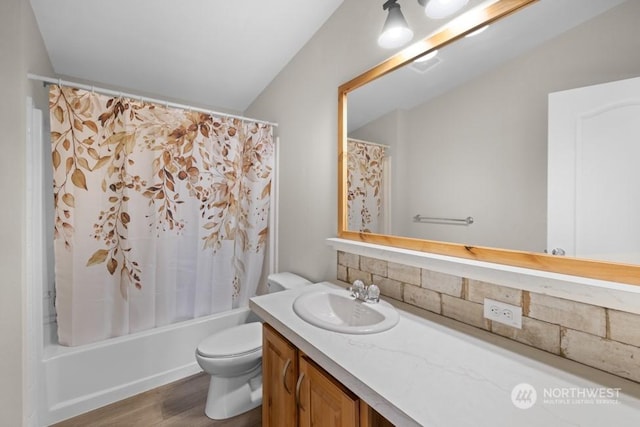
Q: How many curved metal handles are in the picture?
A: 2